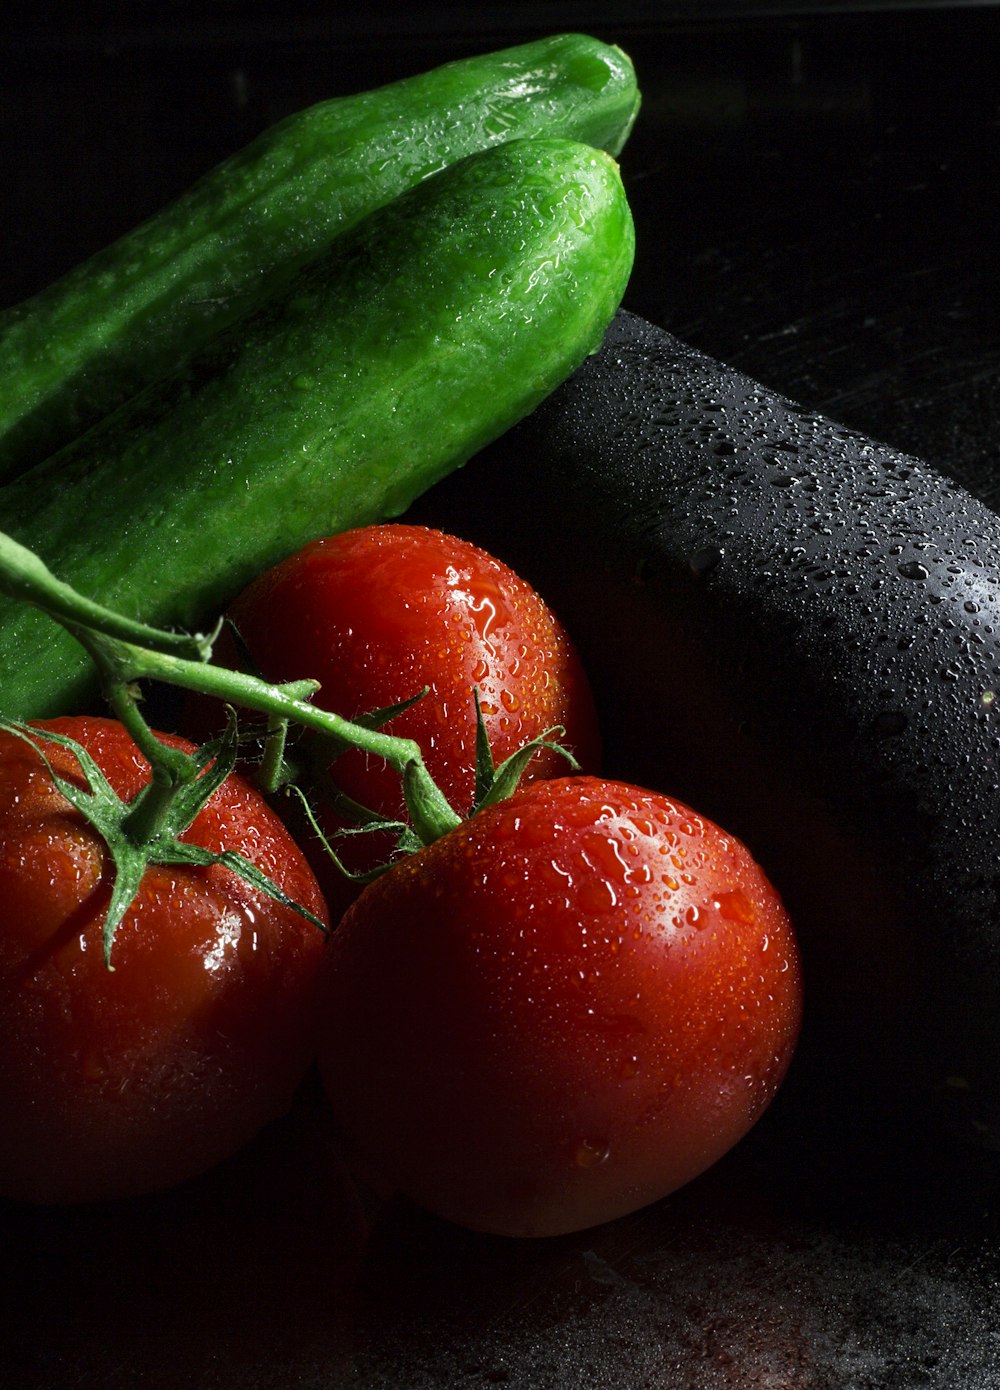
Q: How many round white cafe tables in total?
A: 0